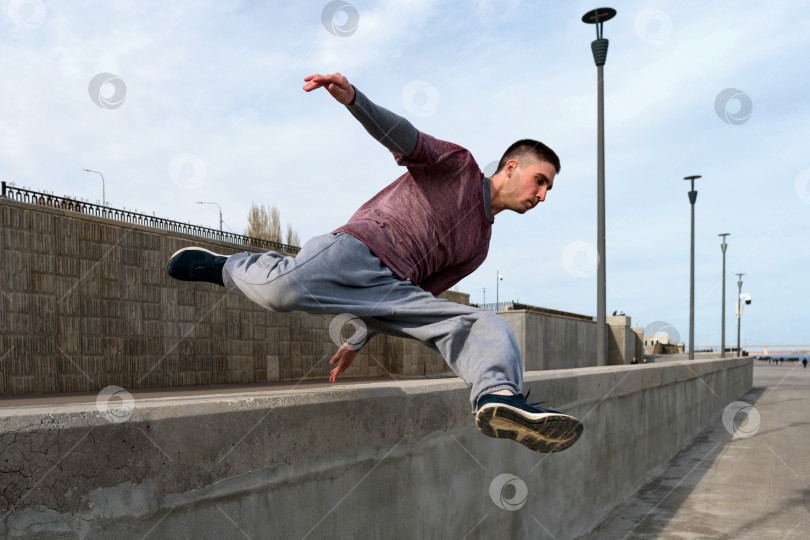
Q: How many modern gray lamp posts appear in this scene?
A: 4